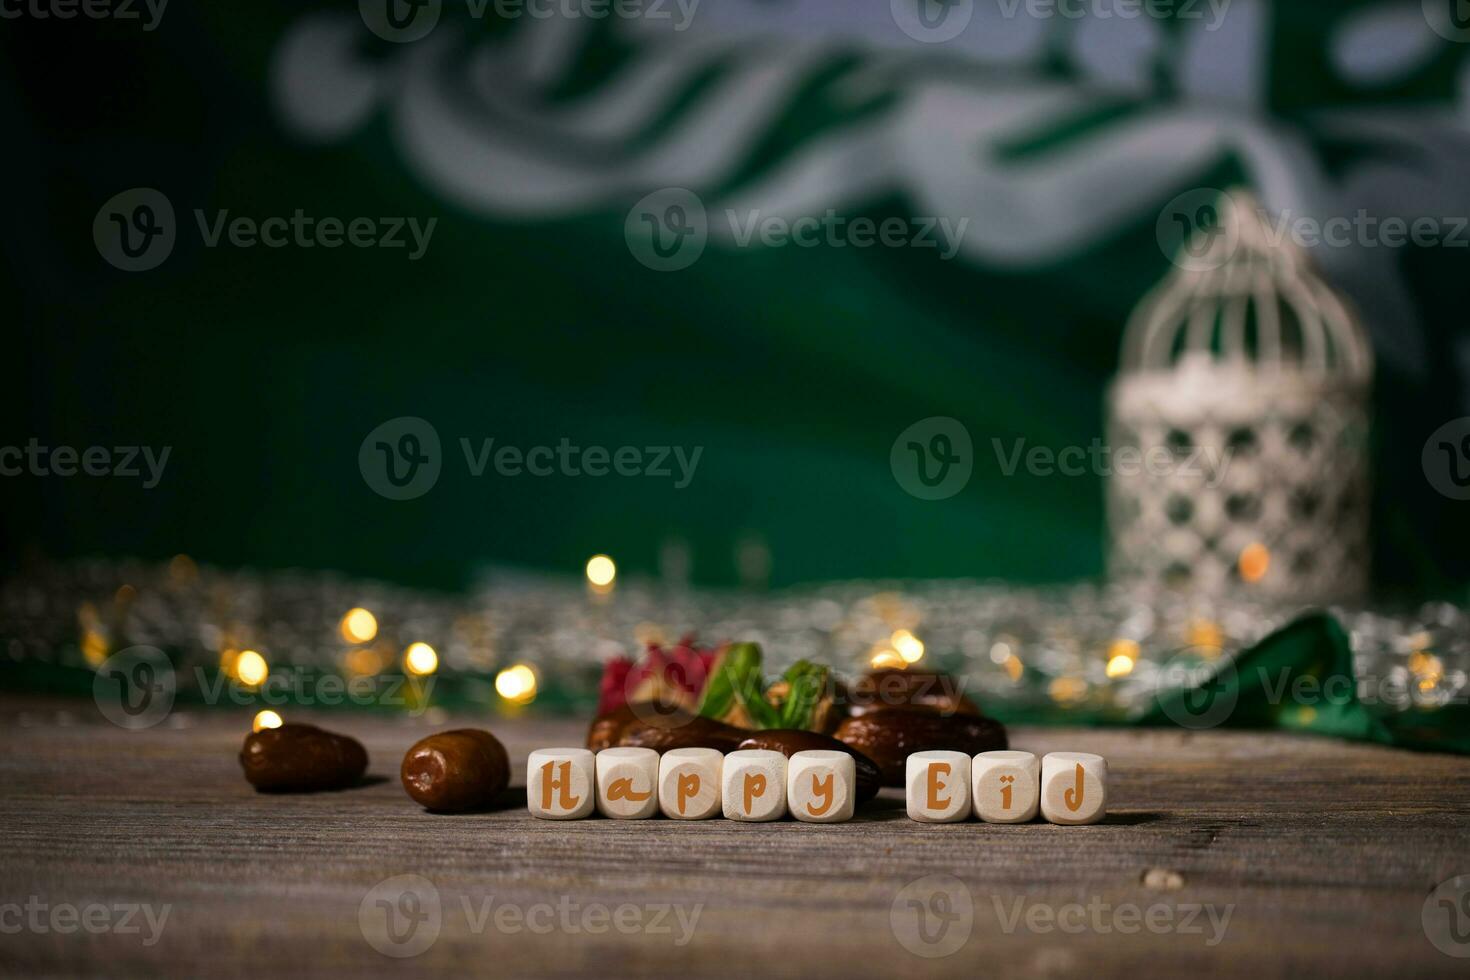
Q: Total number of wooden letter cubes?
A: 8